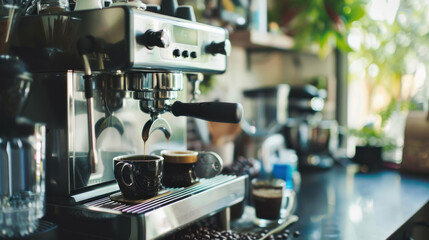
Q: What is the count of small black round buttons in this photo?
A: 3